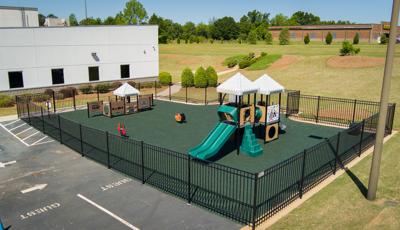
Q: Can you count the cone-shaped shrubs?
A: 3